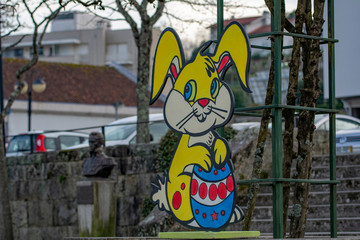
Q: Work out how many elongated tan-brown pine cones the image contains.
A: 0